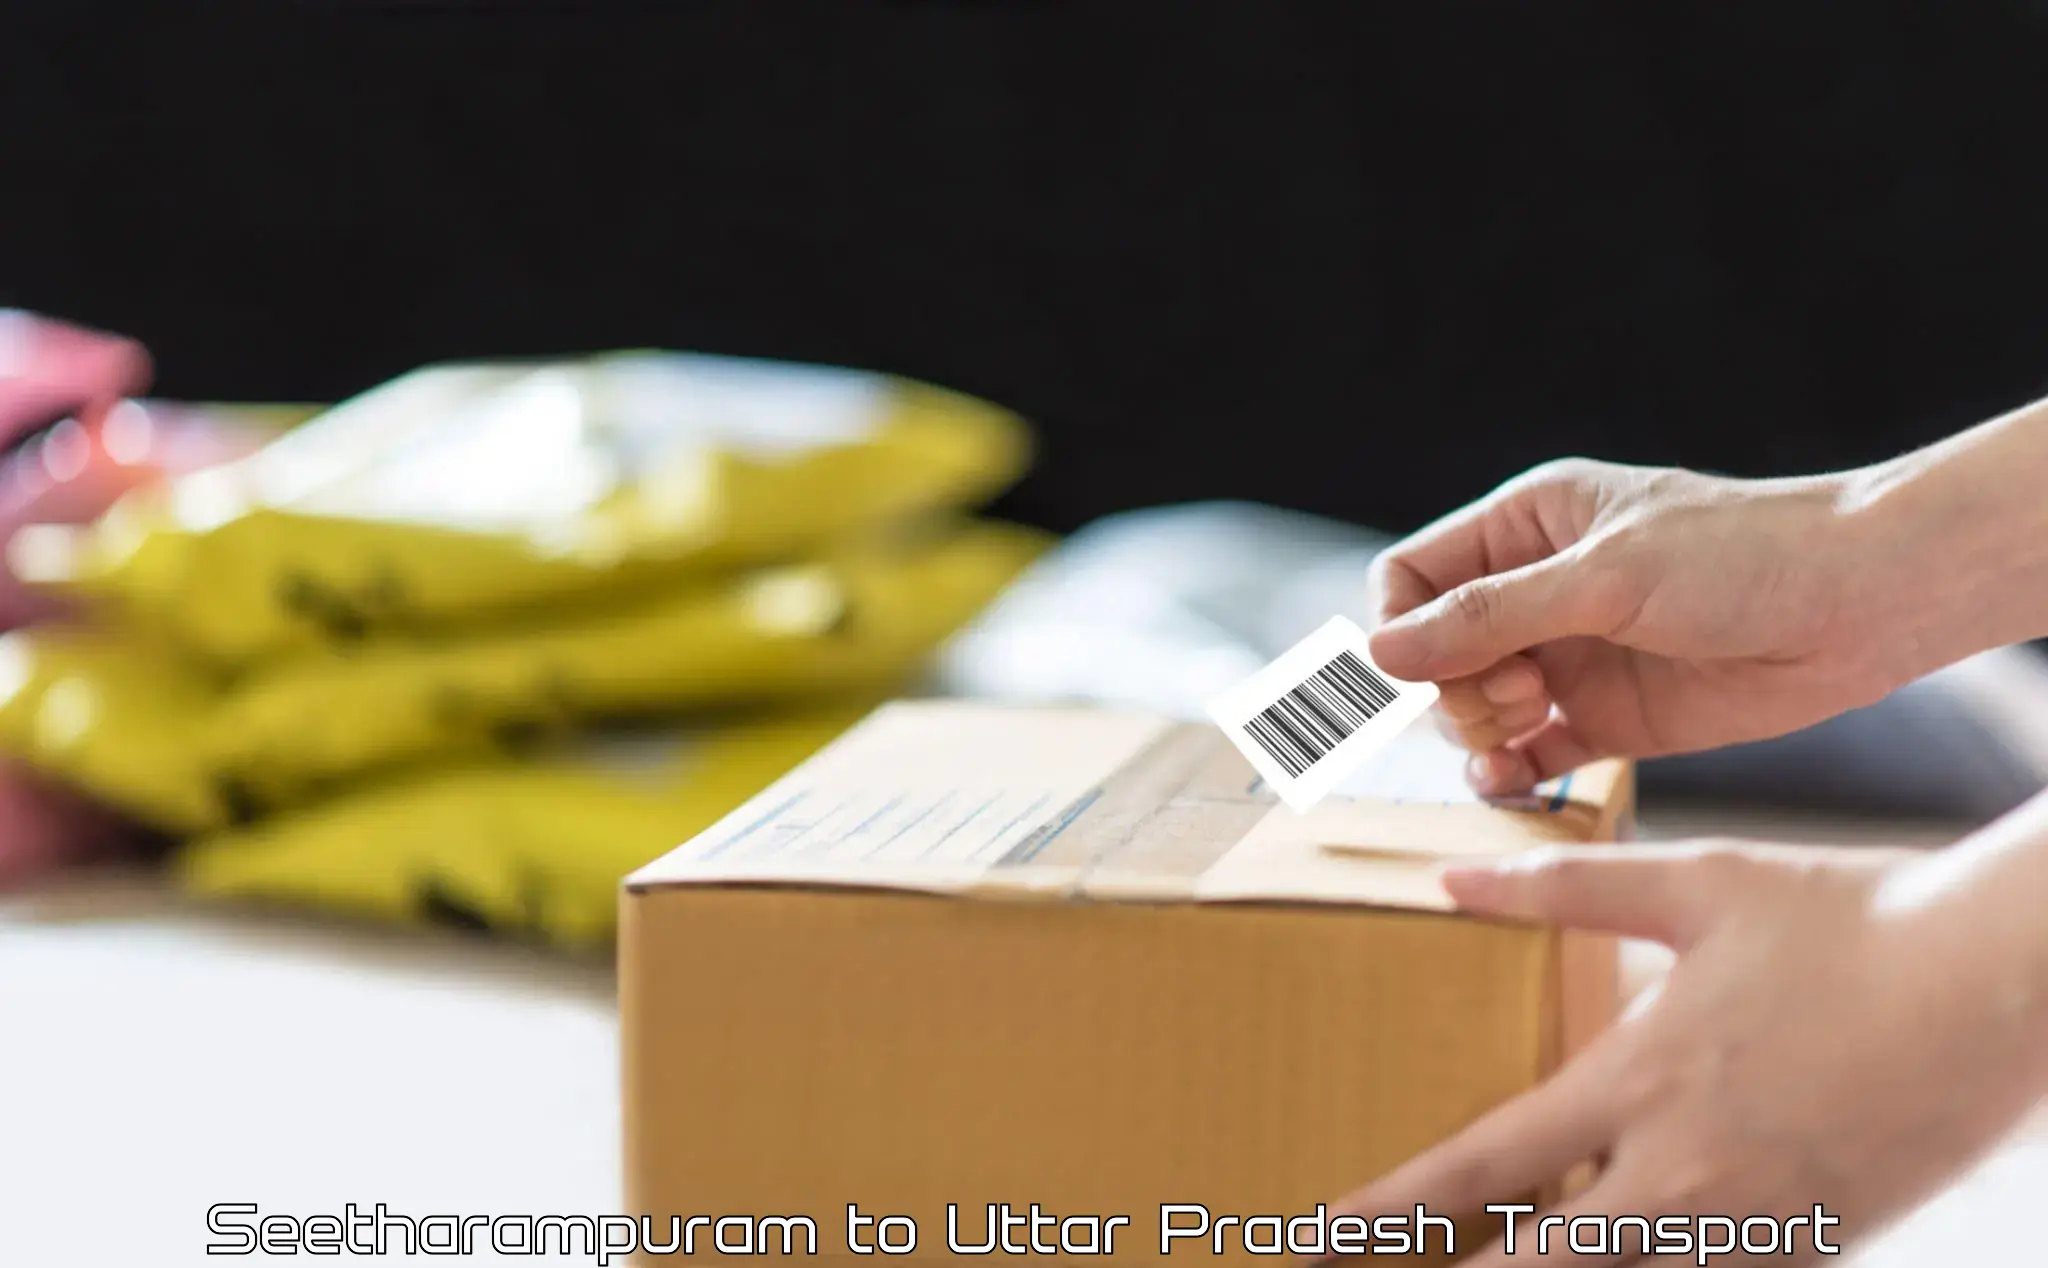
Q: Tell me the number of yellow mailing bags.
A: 3